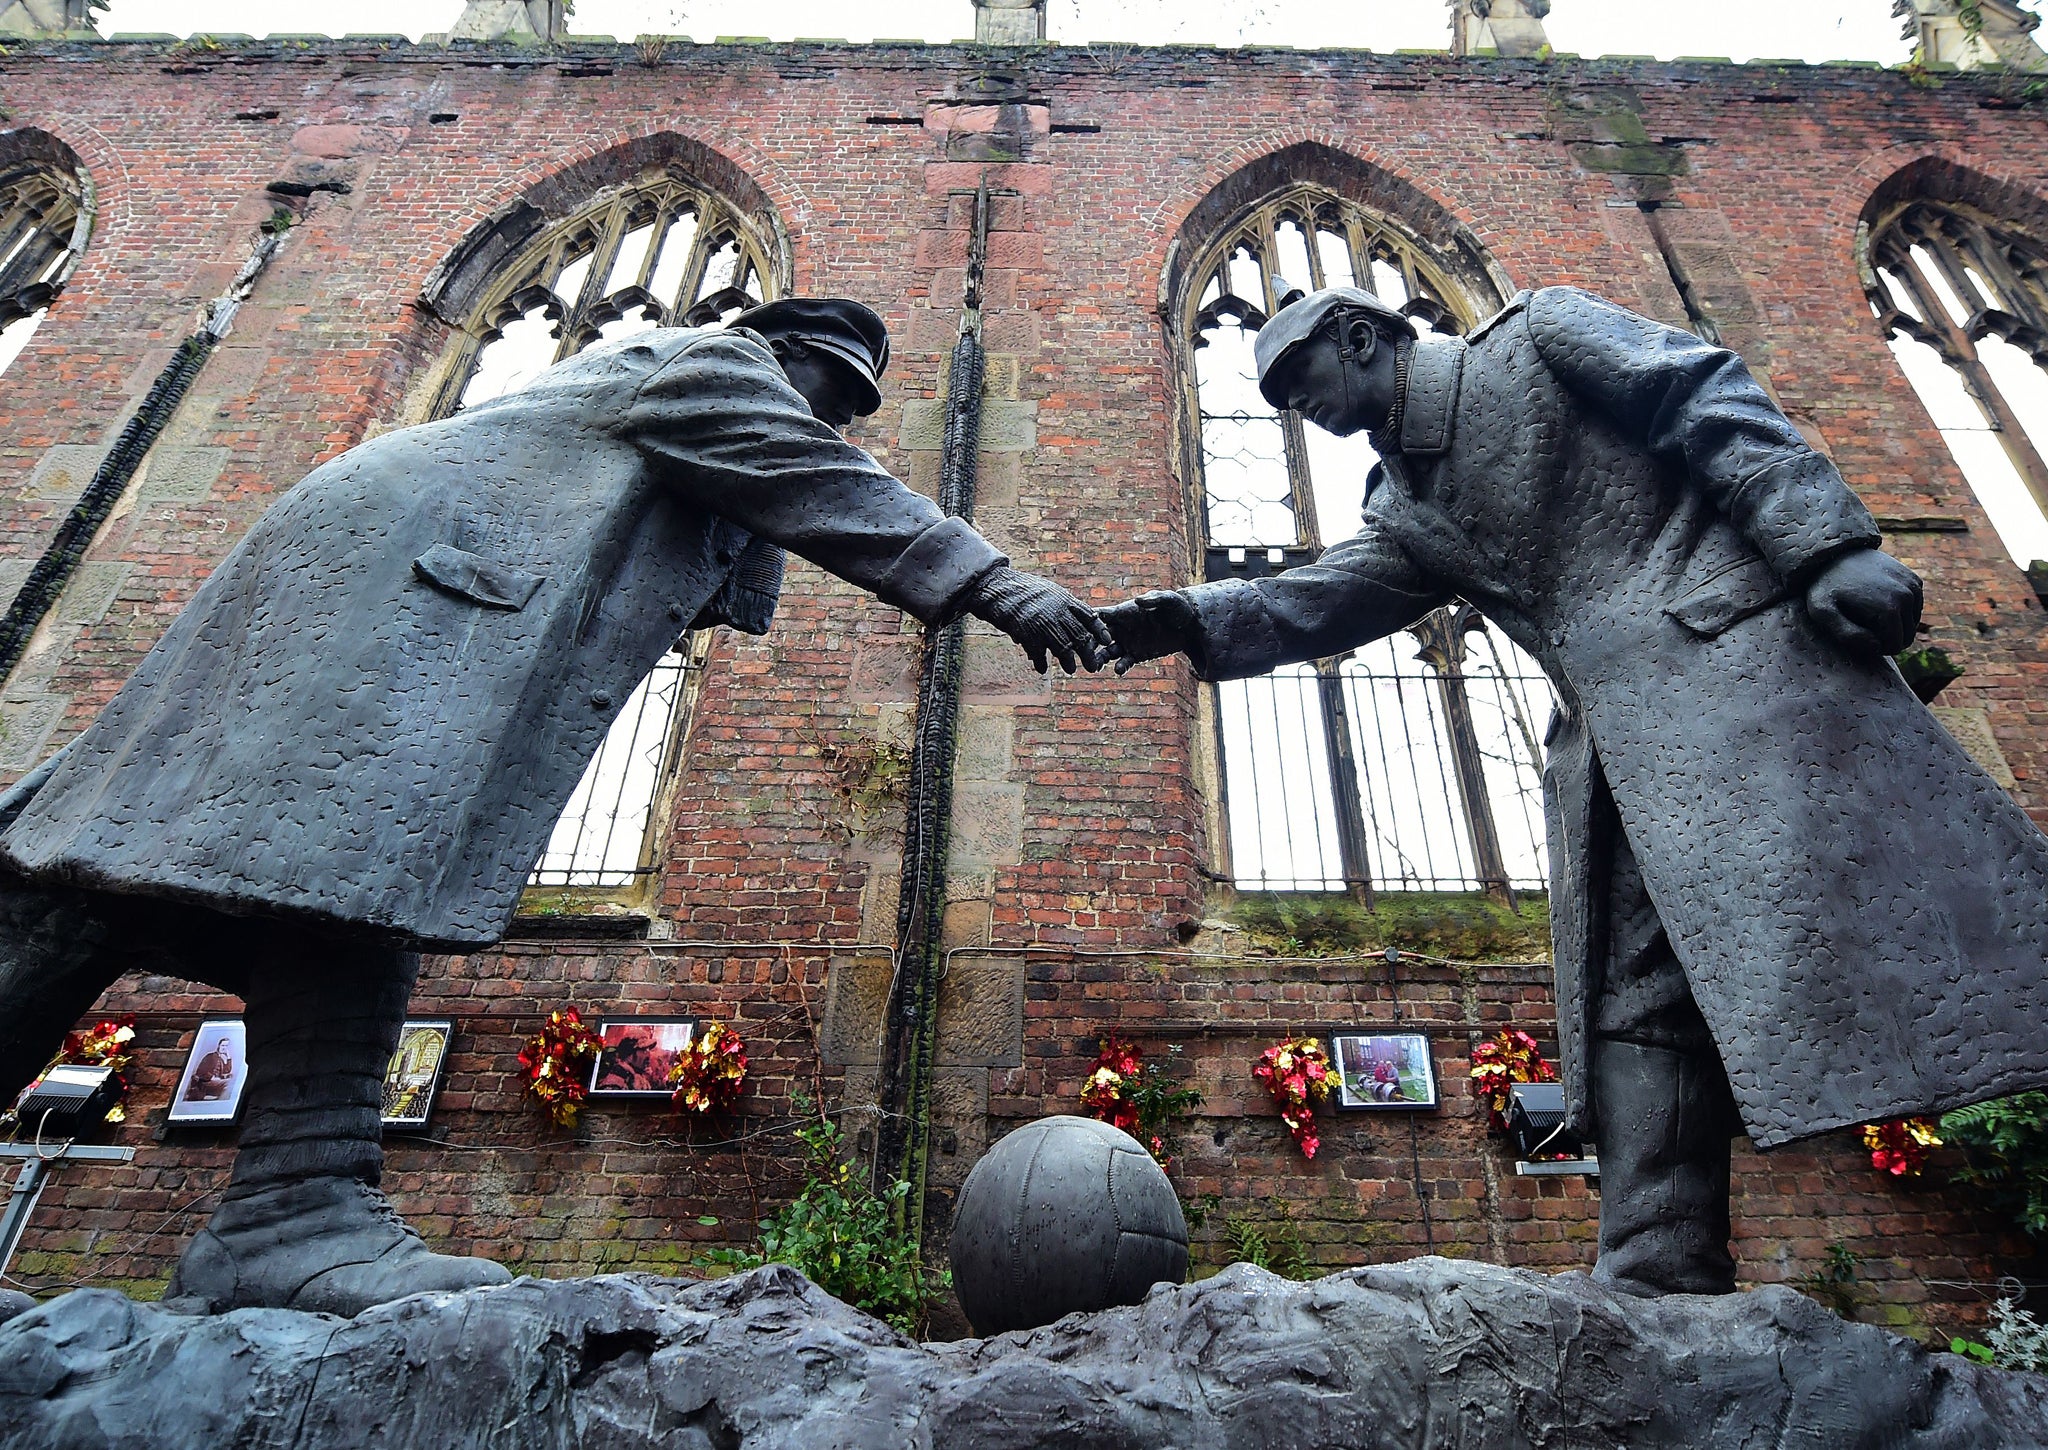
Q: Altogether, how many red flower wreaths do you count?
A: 7